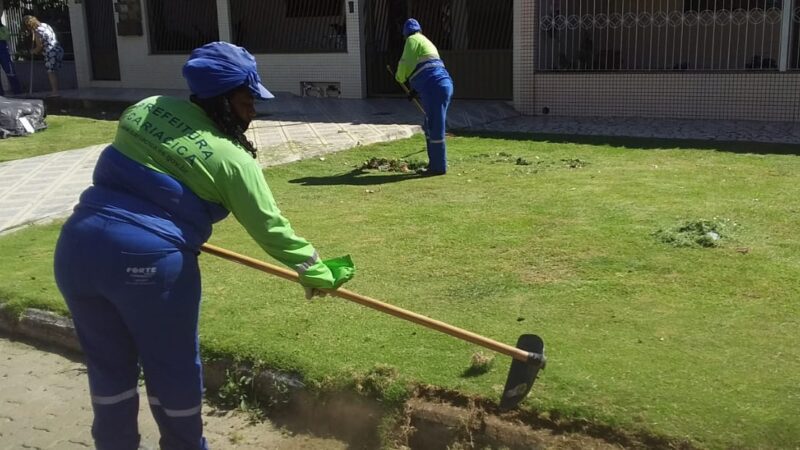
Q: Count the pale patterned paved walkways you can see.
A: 1